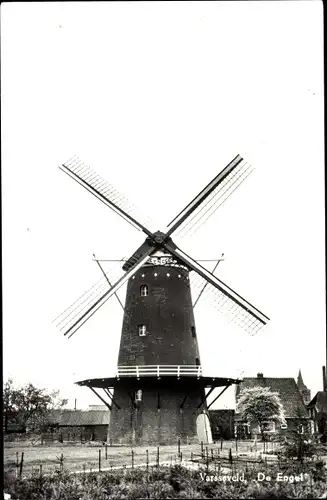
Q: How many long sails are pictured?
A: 4